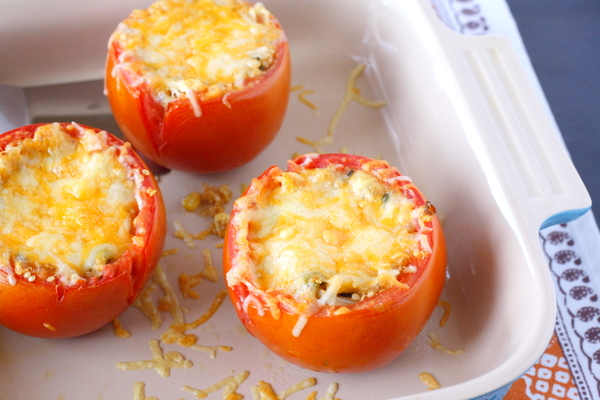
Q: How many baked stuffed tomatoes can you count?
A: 3